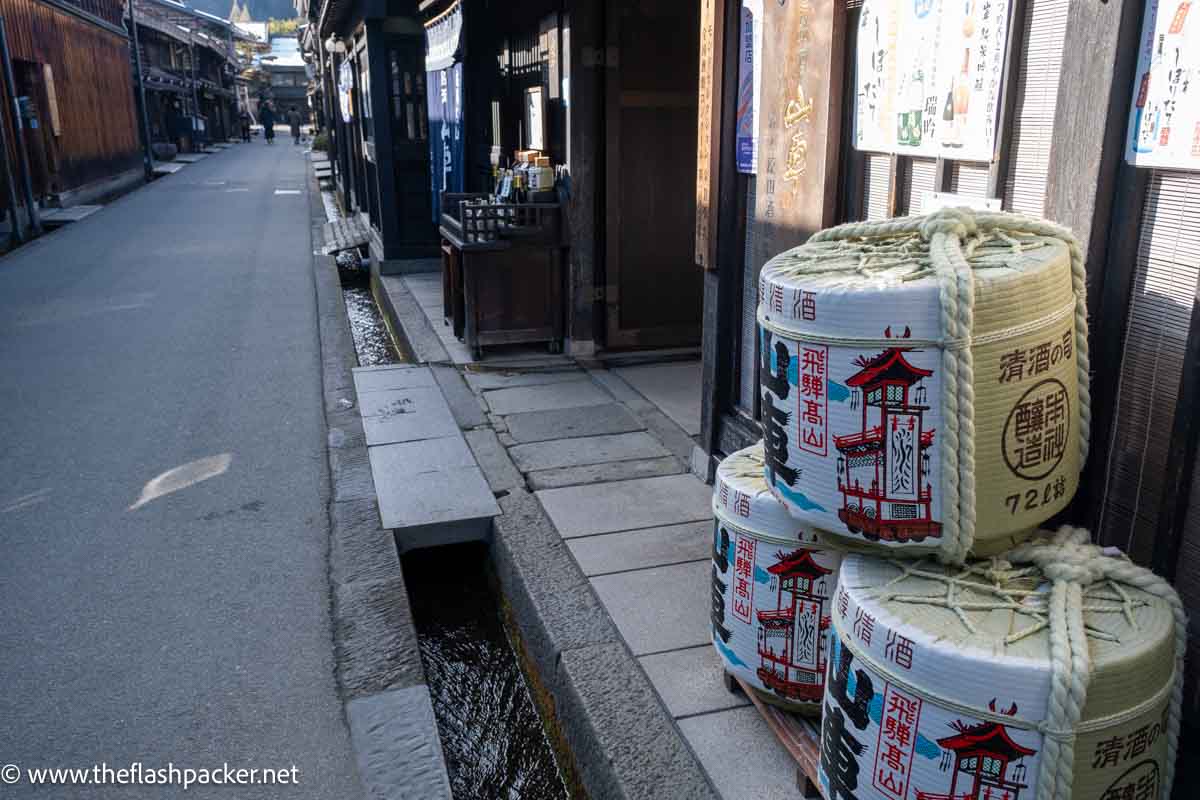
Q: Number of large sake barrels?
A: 3